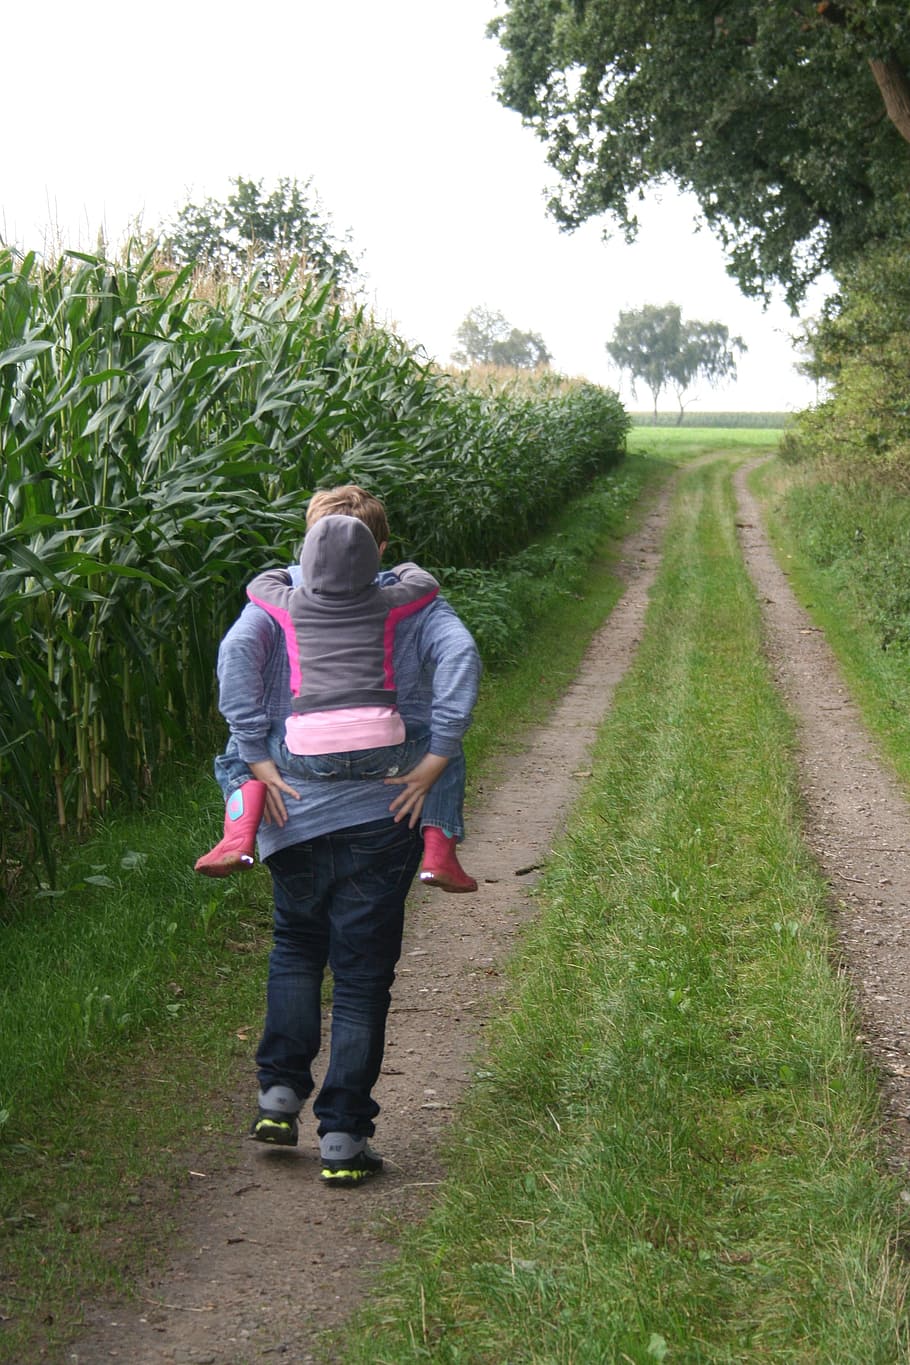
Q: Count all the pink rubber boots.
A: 2